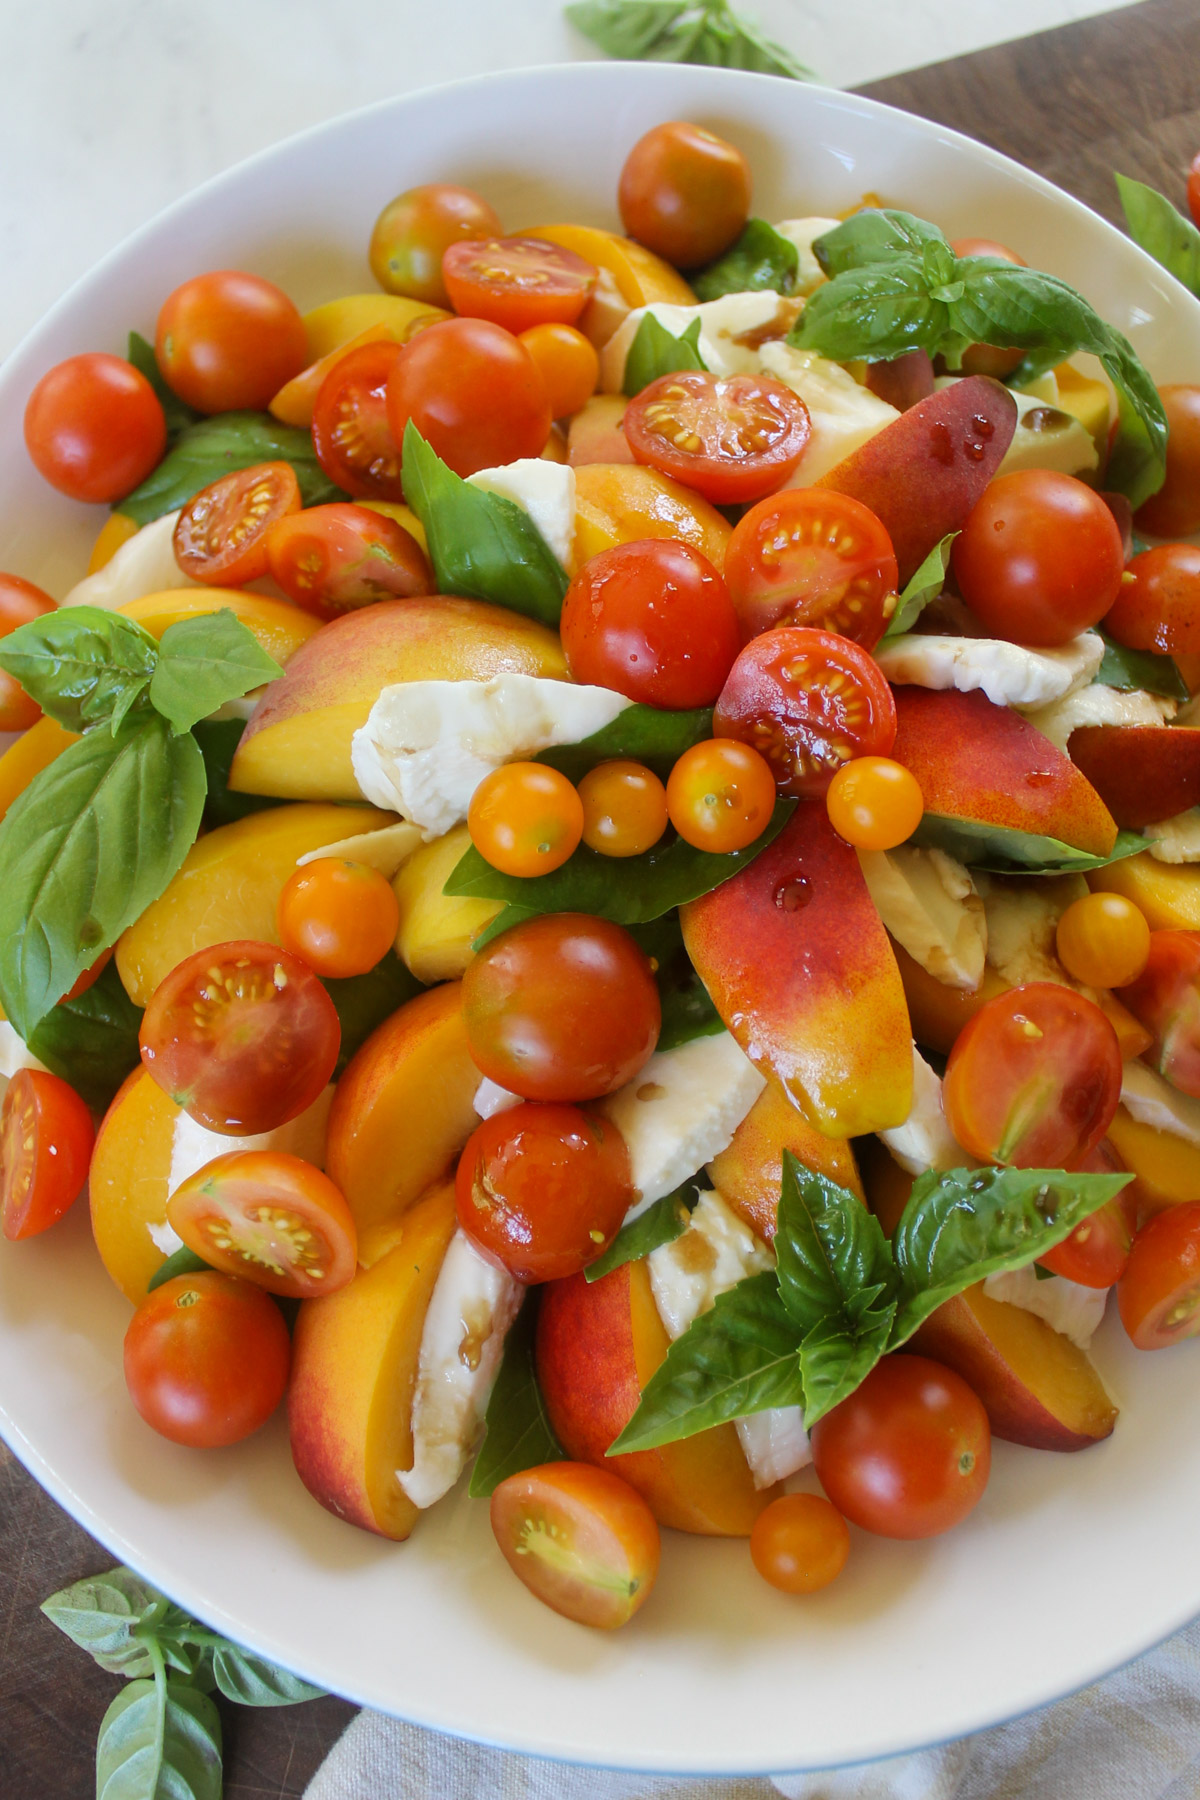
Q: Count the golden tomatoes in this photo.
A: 8